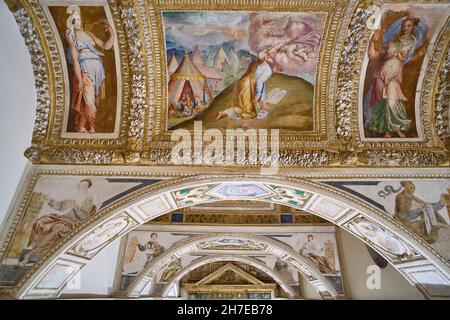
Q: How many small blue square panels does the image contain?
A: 2